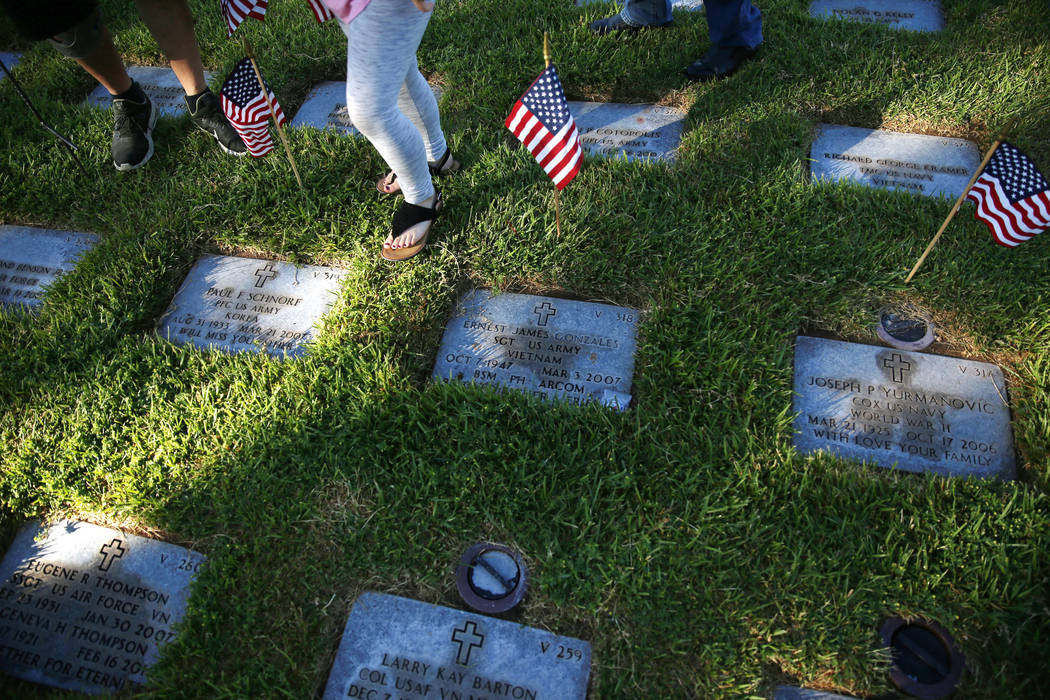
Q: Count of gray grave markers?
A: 14